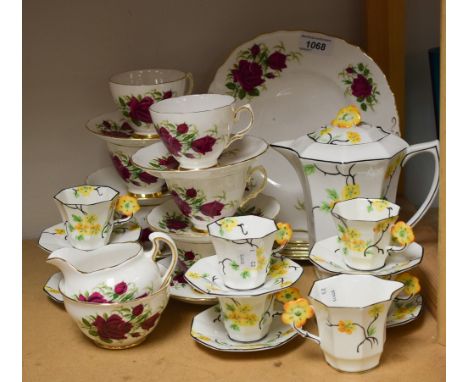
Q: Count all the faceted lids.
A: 1